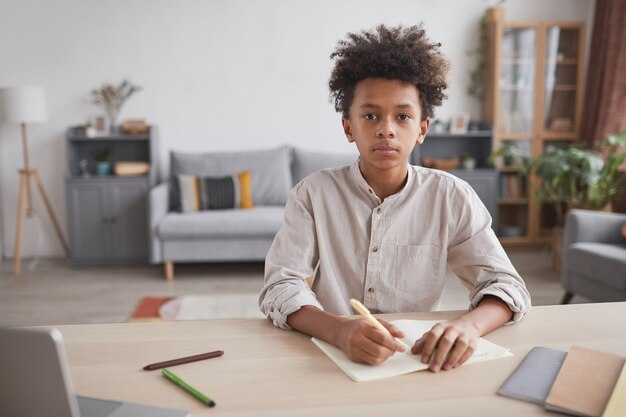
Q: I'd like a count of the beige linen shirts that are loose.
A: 1